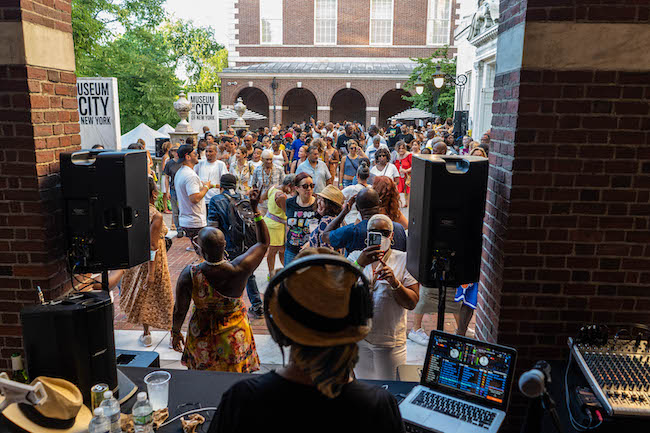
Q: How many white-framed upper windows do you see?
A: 4